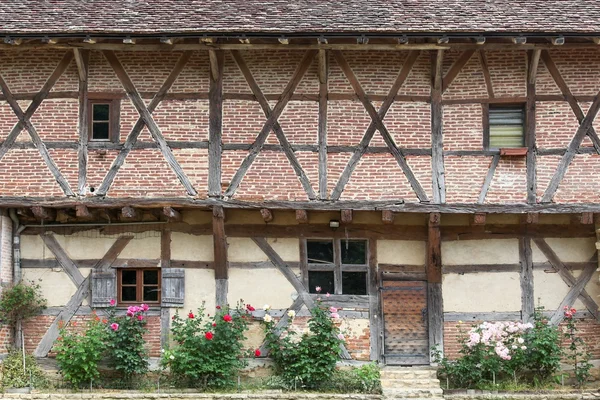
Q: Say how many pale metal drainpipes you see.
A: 1